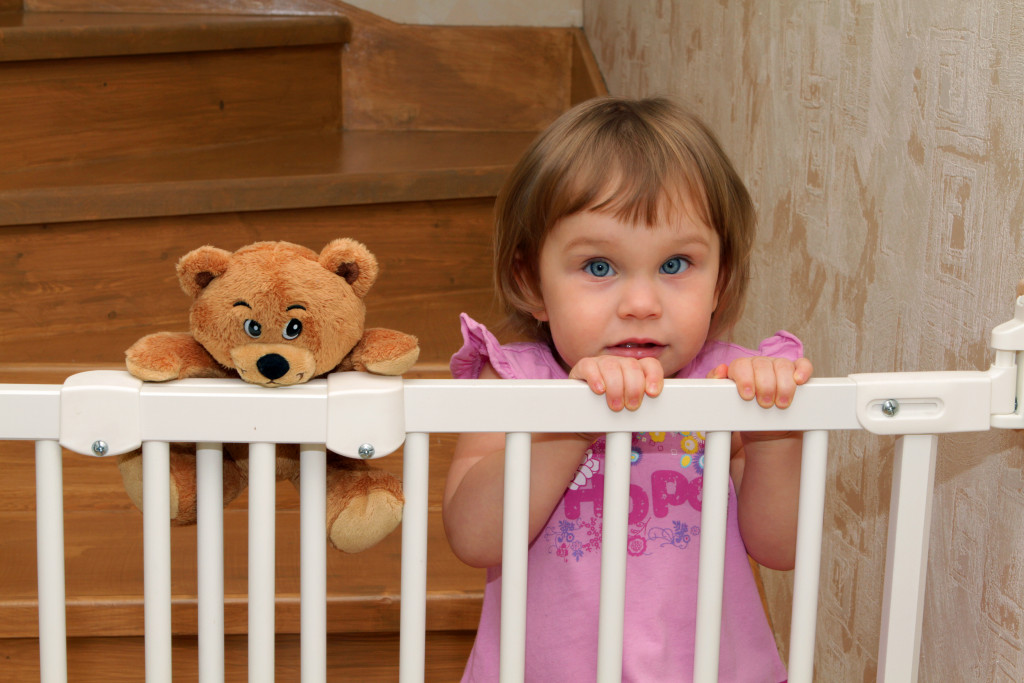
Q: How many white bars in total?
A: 11